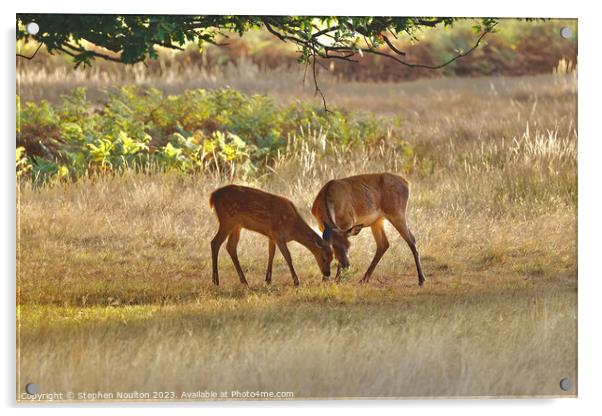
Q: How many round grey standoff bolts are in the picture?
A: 4